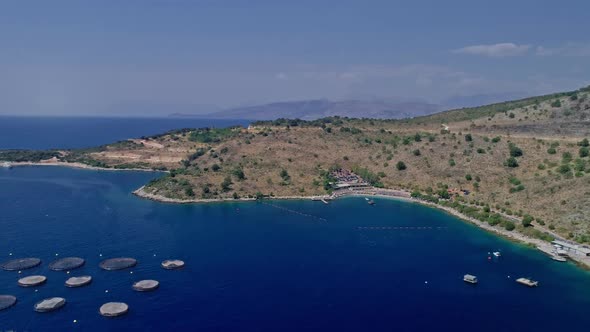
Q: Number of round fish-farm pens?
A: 10